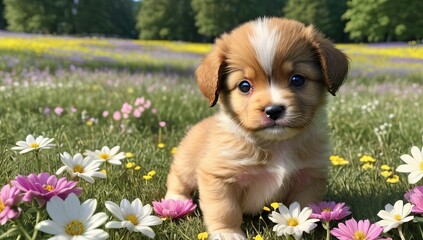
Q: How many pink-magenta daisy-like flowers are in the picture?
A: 6